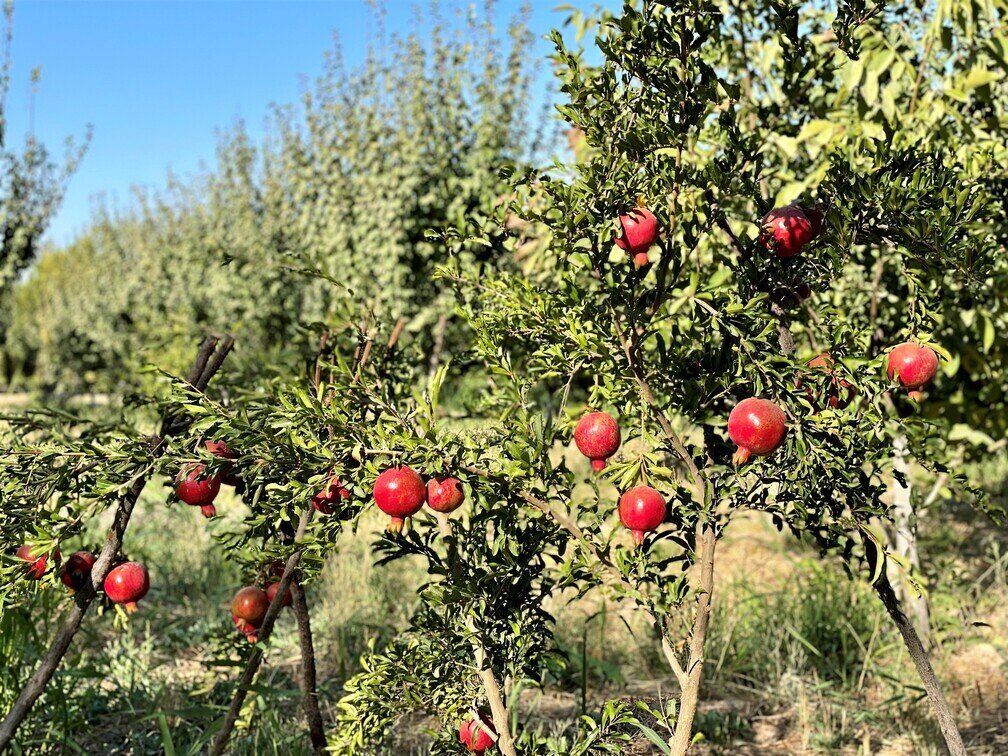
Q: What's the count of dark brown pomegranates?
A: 0